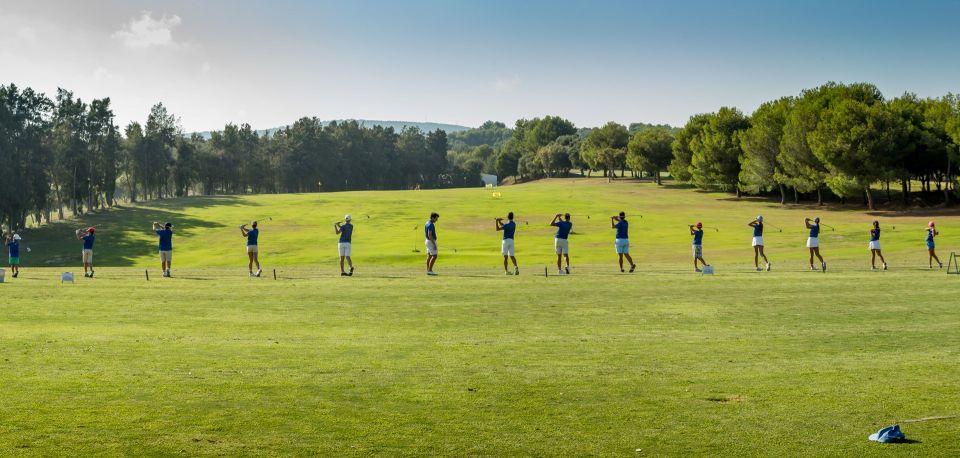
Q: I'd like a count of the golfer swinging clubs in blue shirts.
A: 13